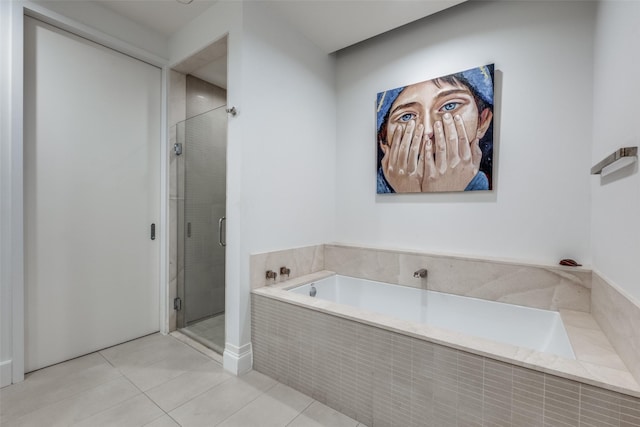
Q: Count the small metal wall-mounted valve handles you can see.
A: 2